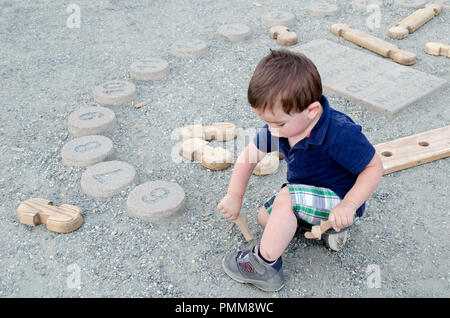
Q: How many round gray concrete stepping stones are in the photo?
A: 13